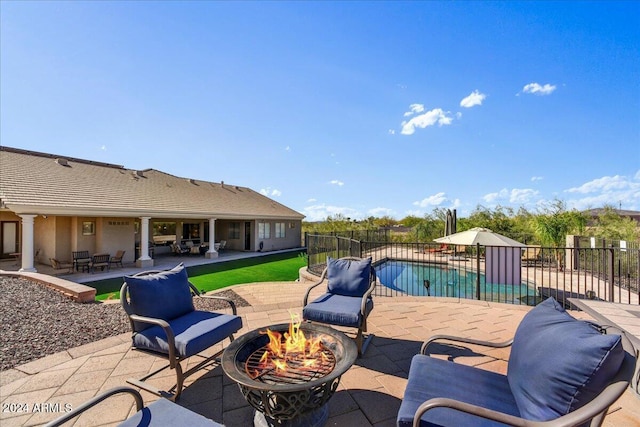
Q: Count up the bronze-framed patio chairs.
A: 4